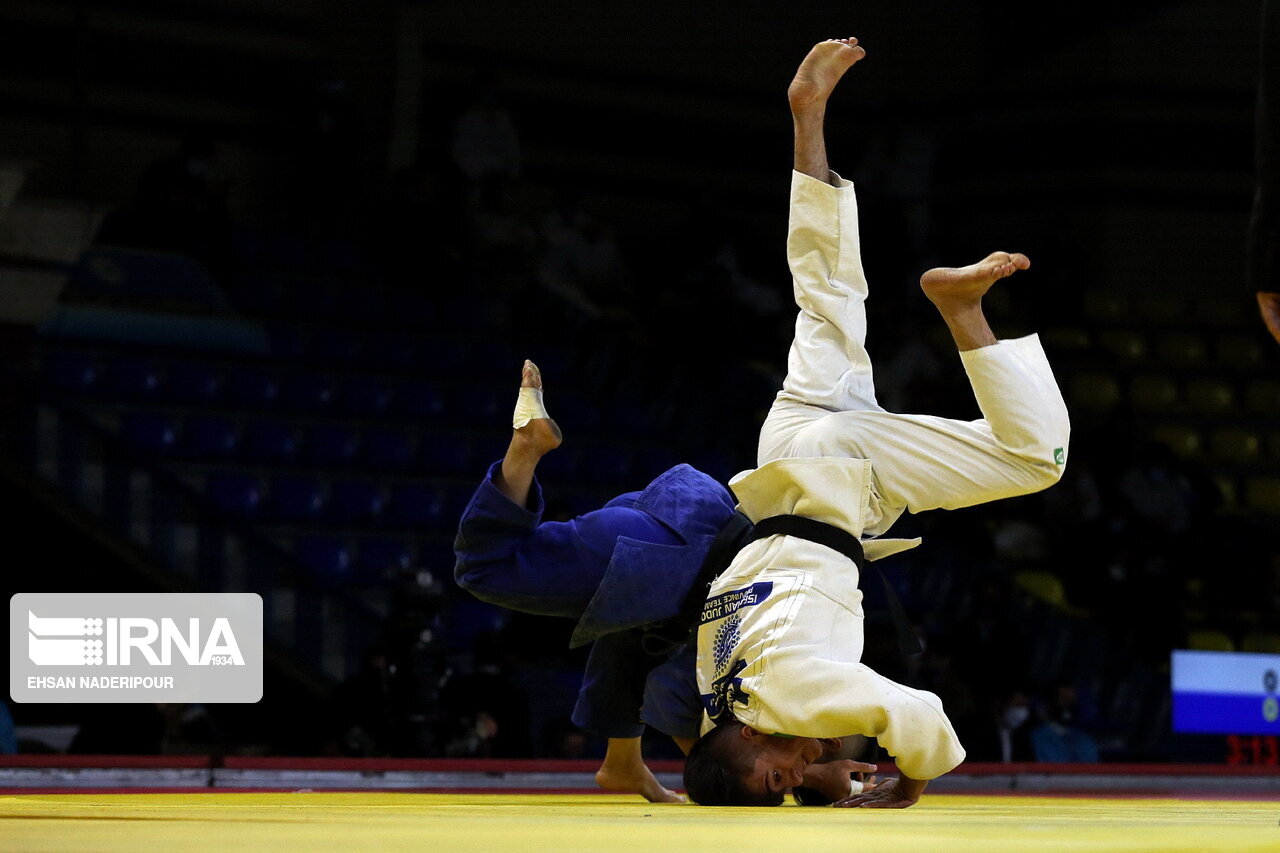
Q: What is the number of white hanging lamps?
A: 0